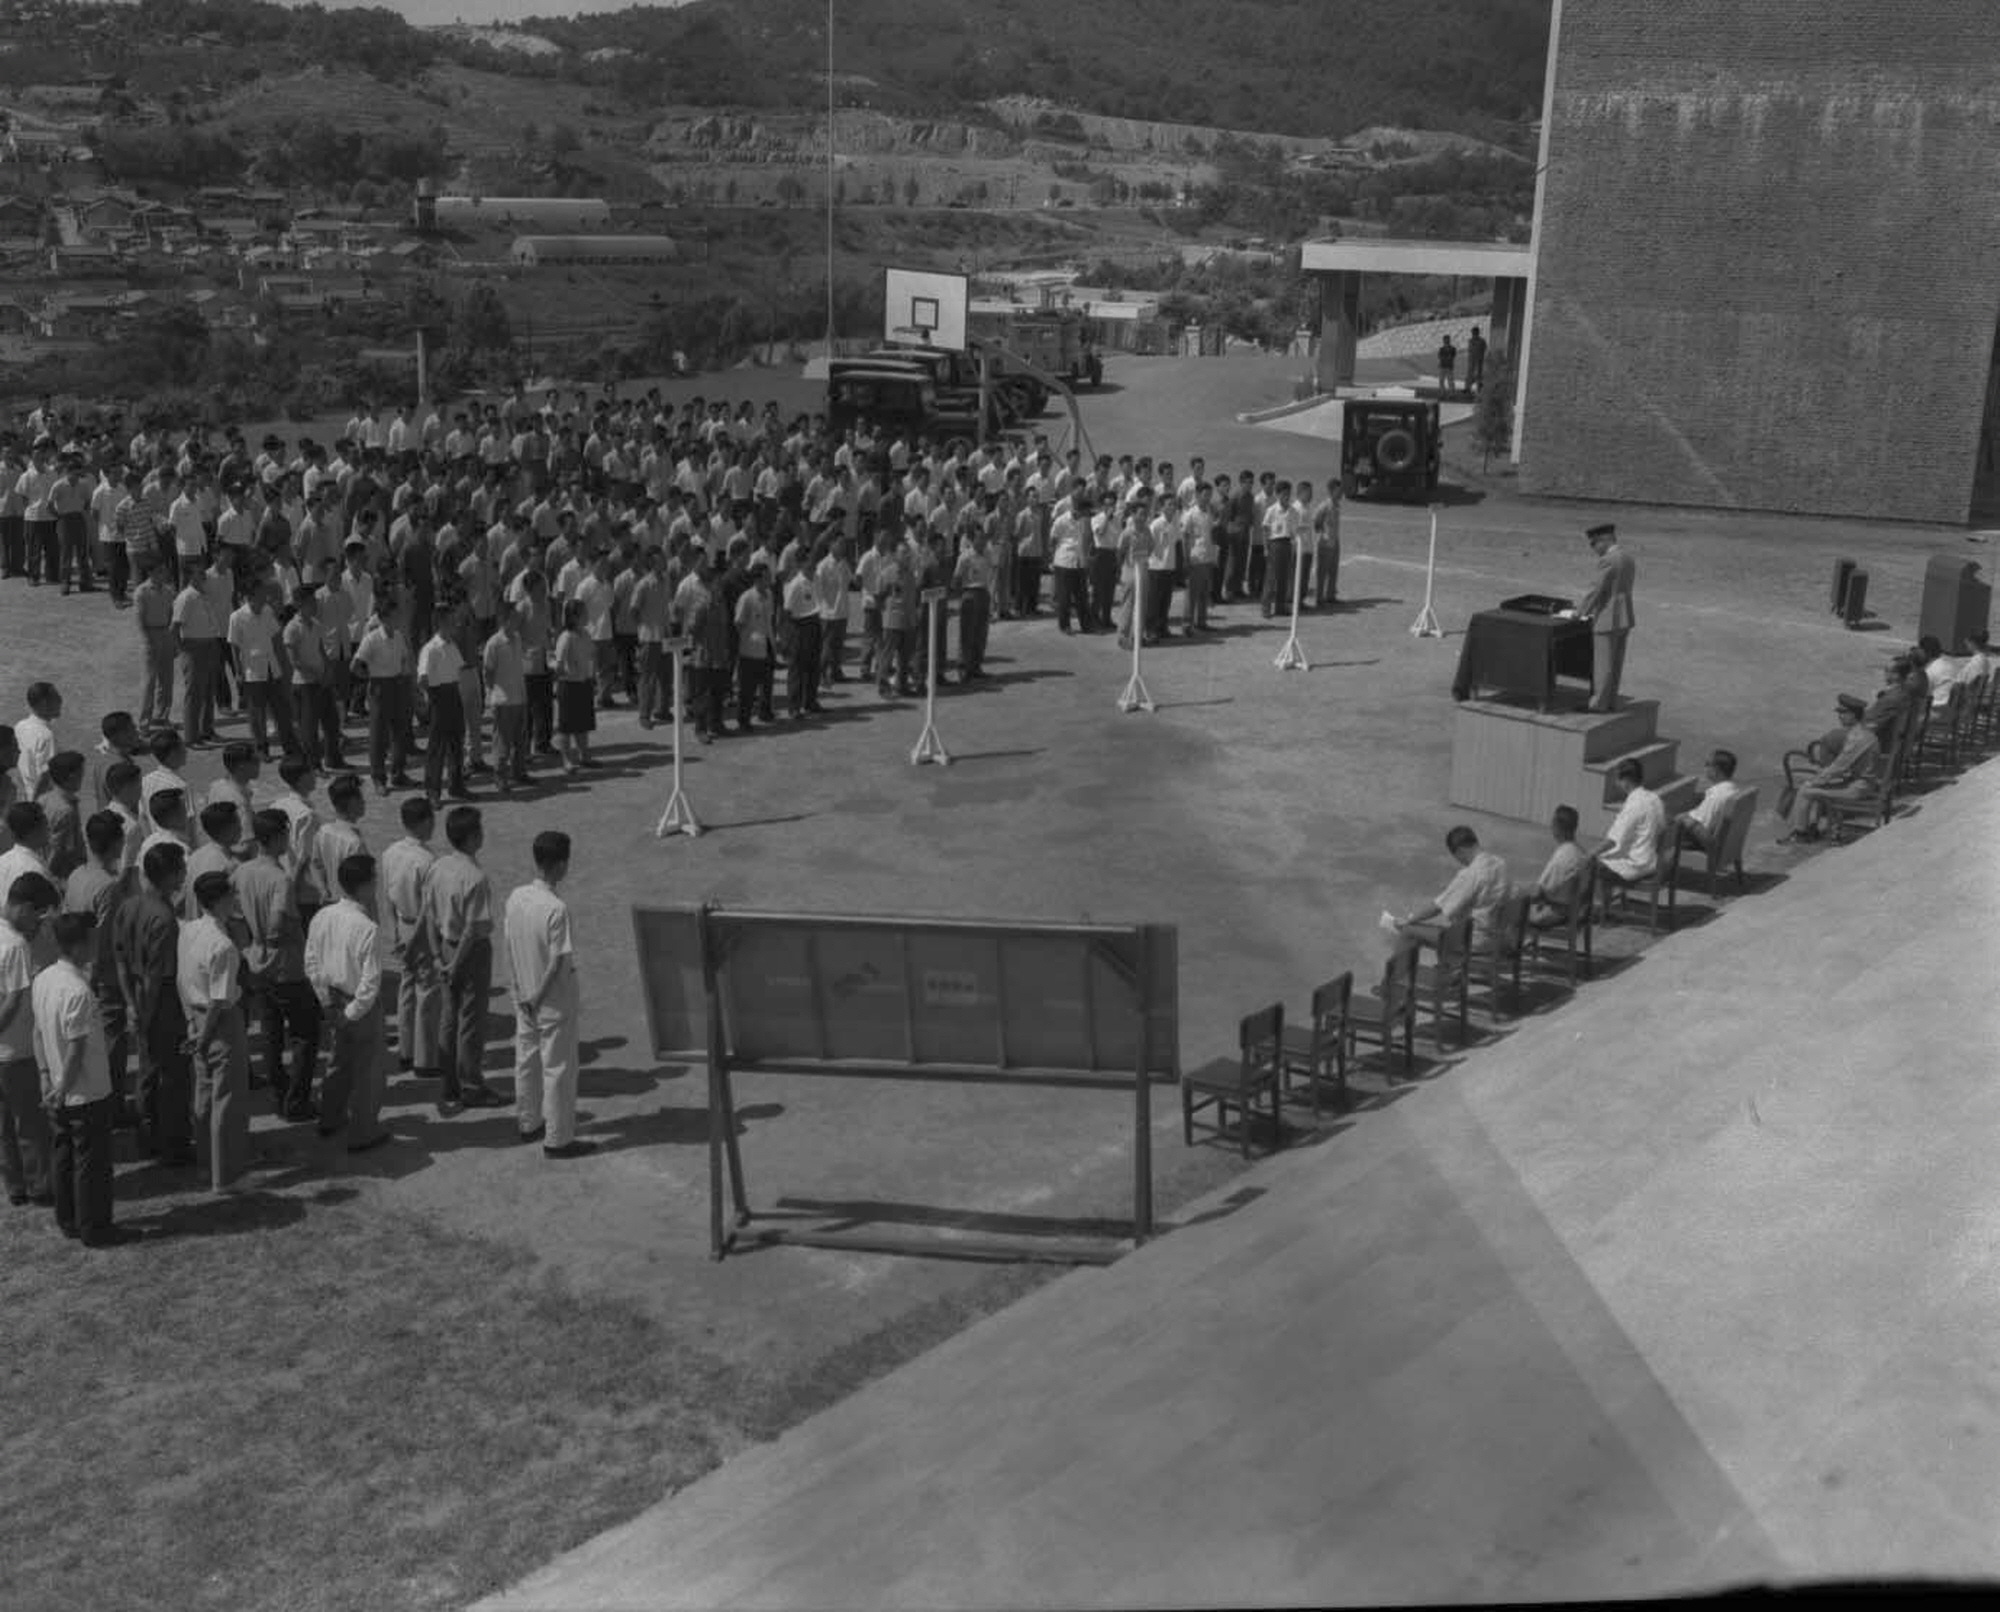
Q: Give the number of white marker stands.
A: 5